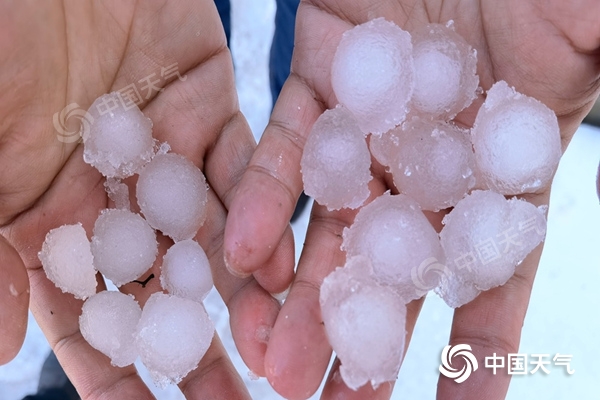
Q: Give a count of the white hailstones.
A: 15